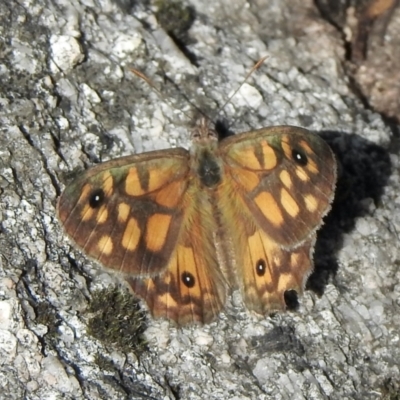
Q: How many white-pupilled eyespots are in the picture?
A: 4